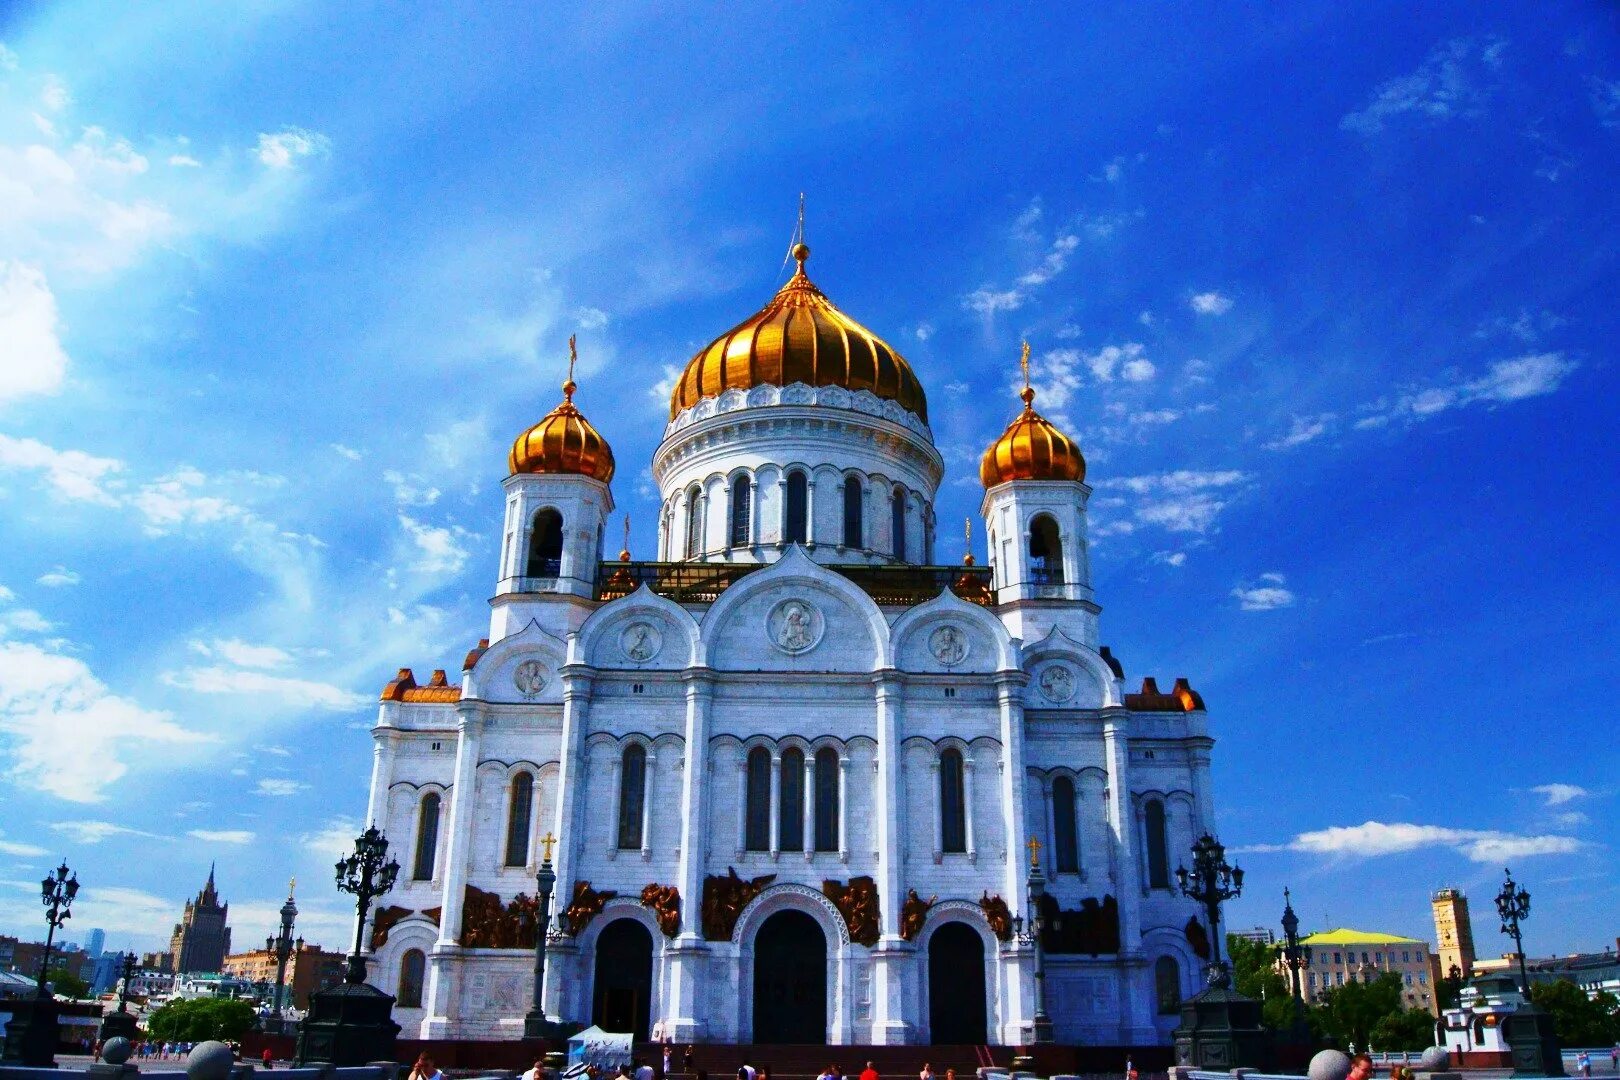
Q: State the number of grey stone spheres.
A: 4